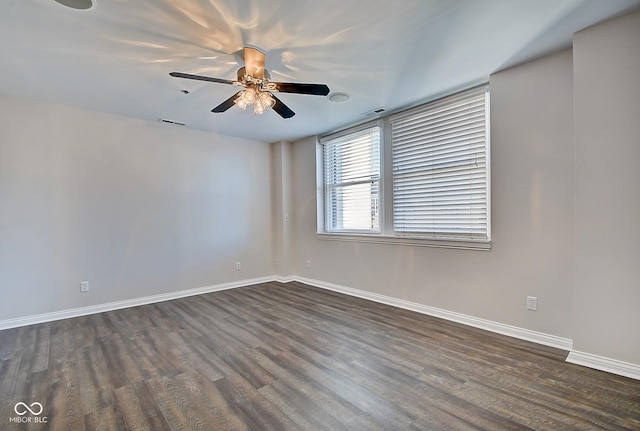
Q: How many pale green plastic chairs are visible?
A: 0